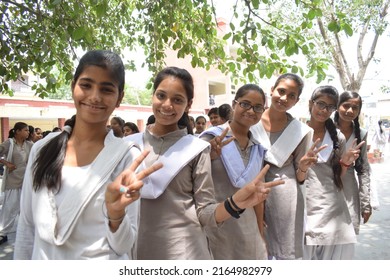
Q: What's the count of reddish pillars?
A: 3